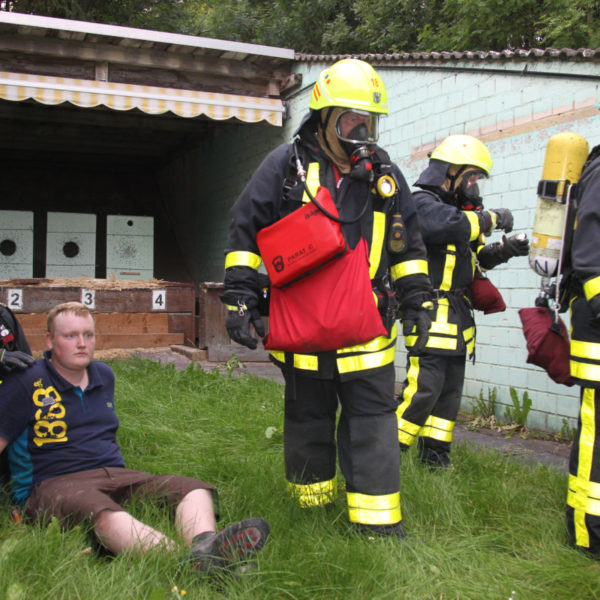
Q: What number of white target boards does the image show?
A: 3